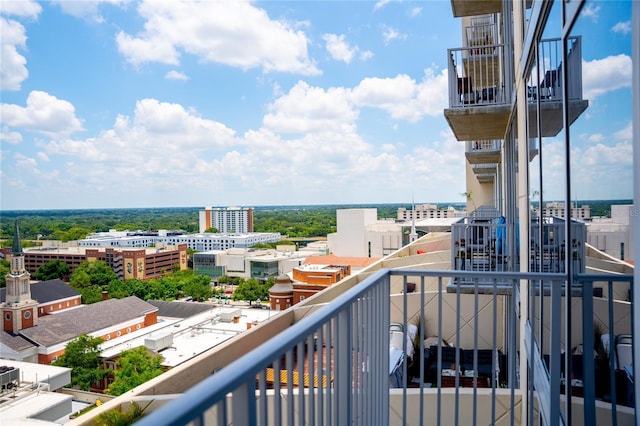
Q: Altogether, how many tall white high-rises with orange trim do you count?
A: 1